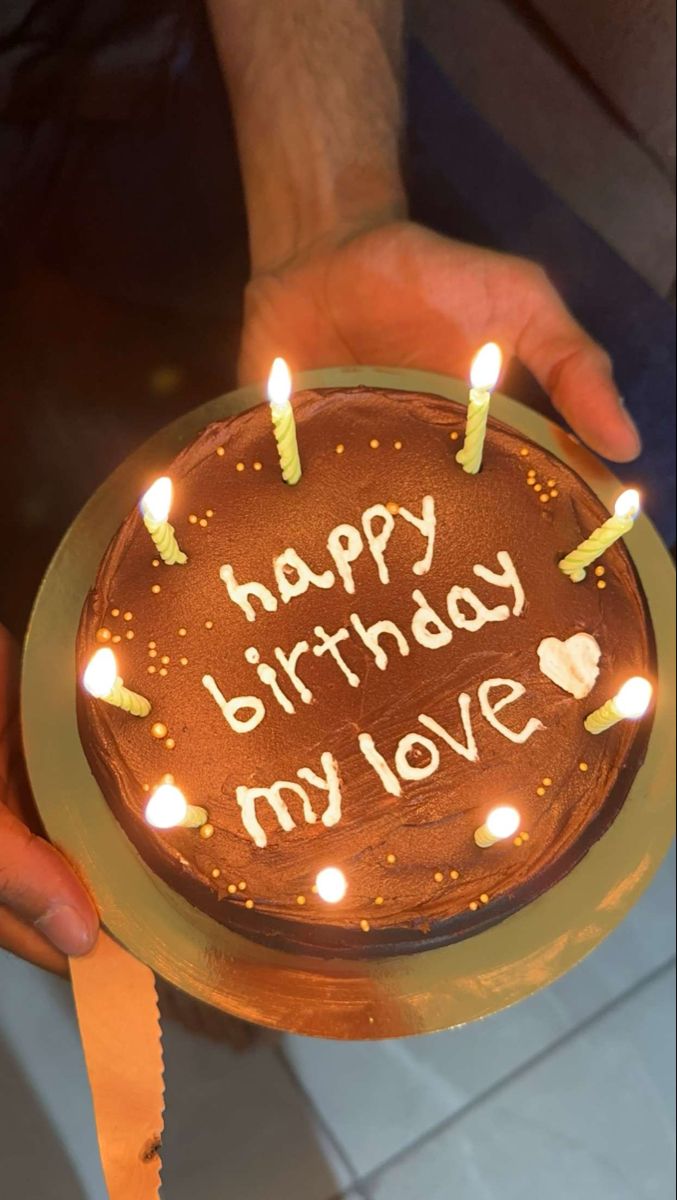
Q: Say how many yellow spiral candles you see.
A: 9